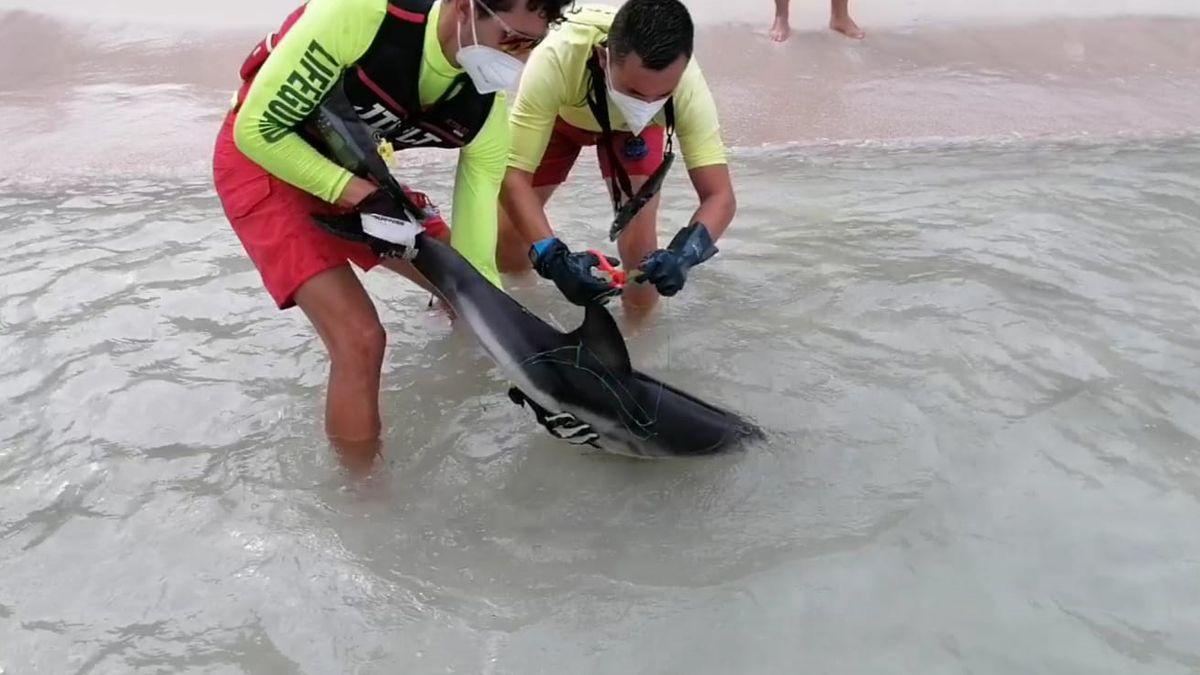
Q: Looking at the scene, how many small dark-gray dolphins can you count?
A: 1